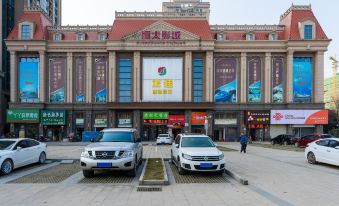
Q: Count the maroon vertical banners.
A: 6